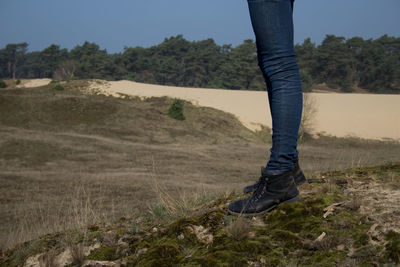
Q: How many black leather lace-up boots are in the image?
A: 2